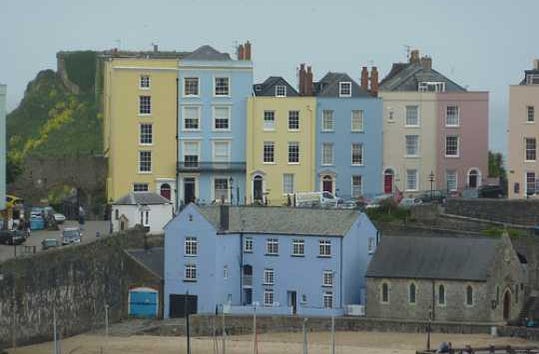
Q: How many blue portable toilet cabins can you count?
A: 0